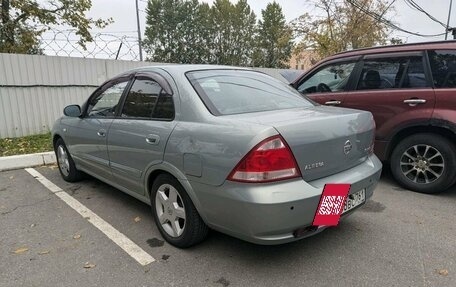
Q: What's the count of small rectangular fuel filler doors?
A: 1